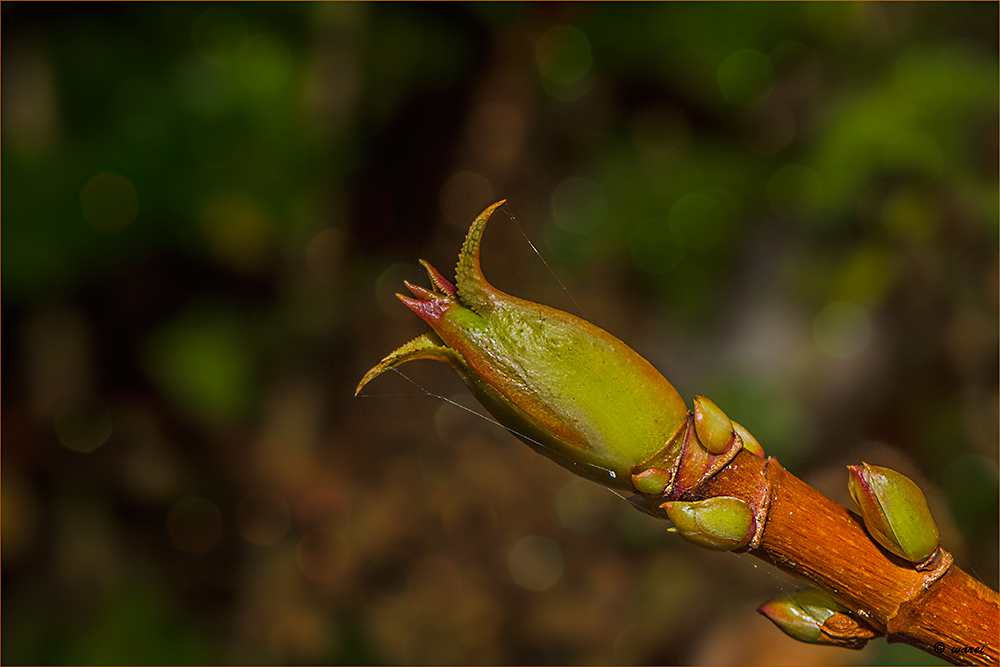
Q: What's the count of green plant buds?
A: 7